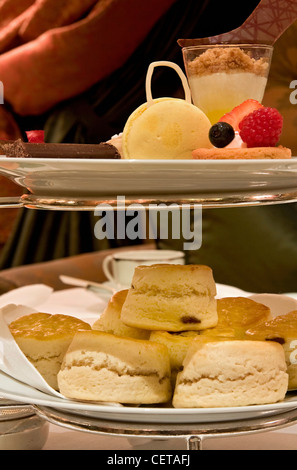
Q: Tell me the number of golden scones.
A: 8